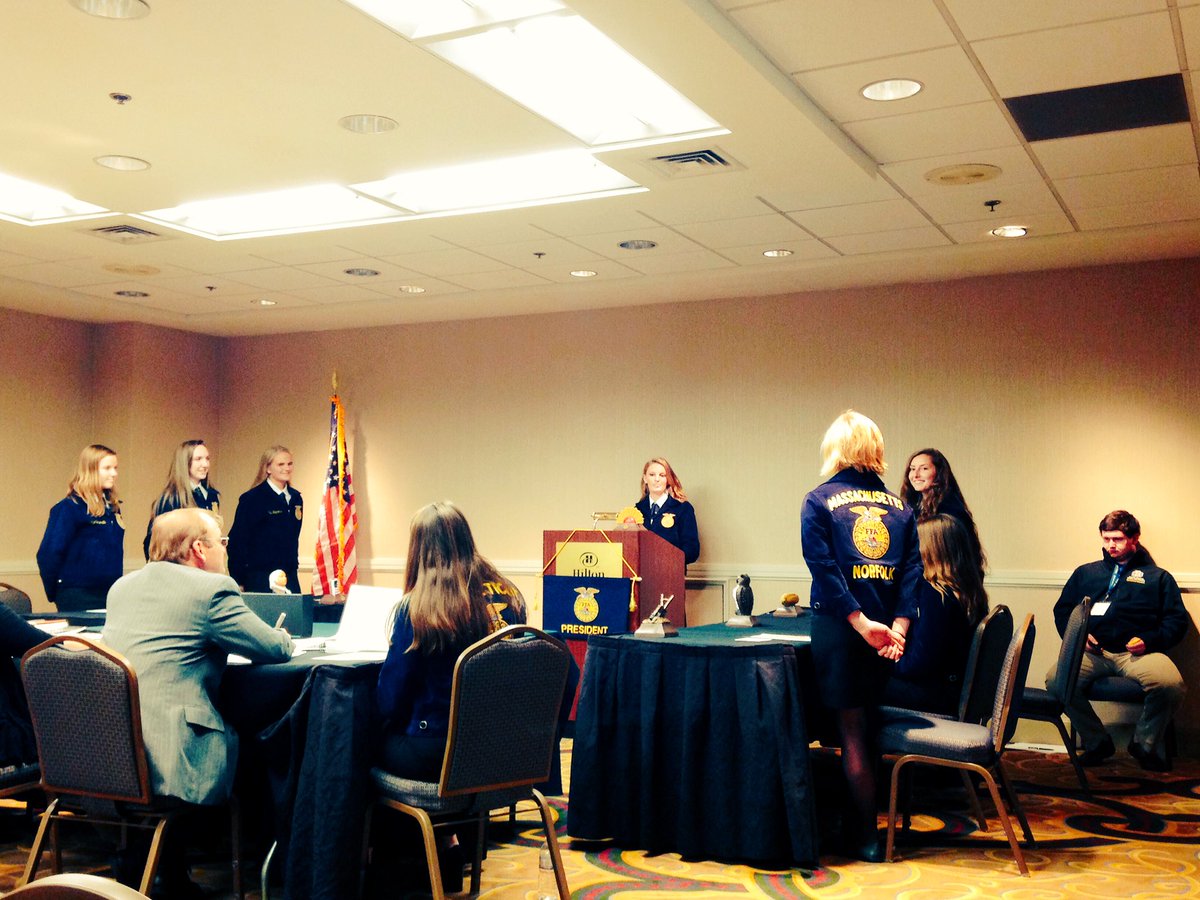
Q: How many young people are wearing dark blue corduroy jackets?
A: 8